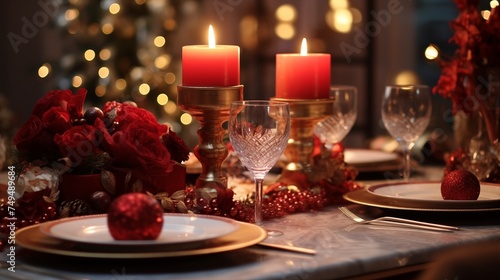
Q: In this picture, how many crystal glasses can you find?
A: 3